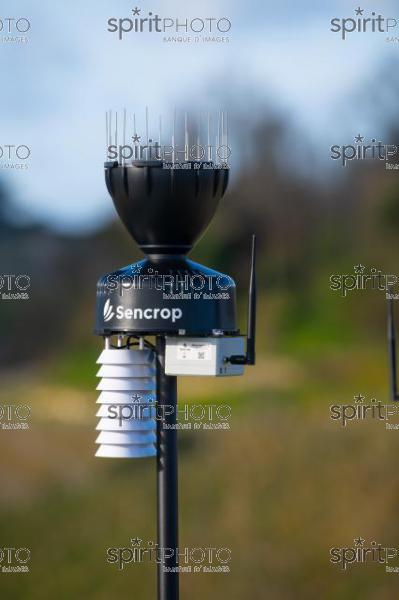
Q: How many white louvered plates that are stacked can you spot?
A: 8